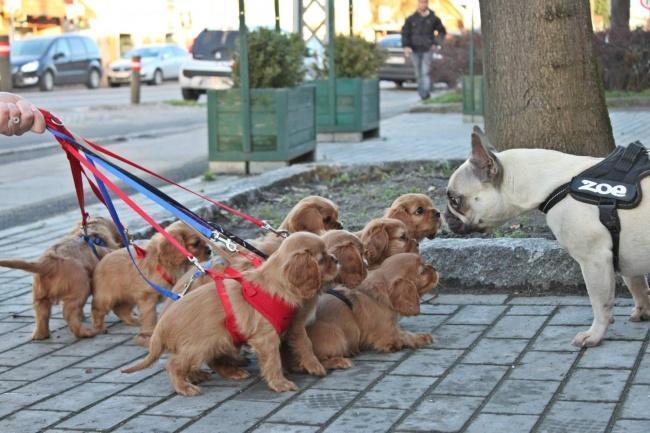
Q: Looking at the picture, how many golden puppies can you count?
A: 8